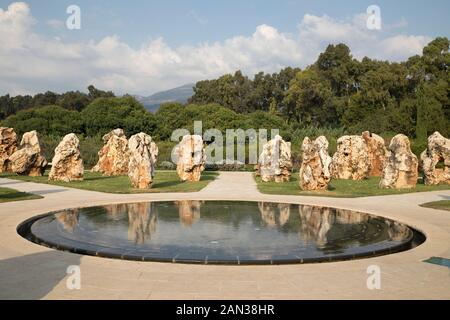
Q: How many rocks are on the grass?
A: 12